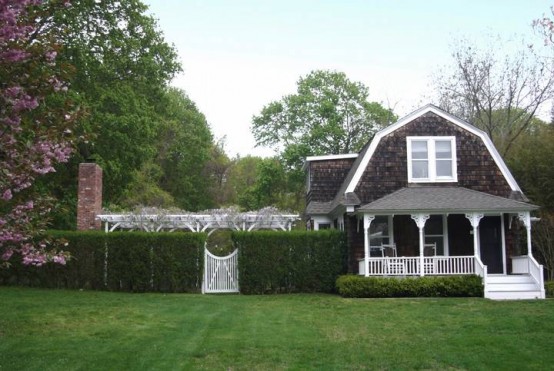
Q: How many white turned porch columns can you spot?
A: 4